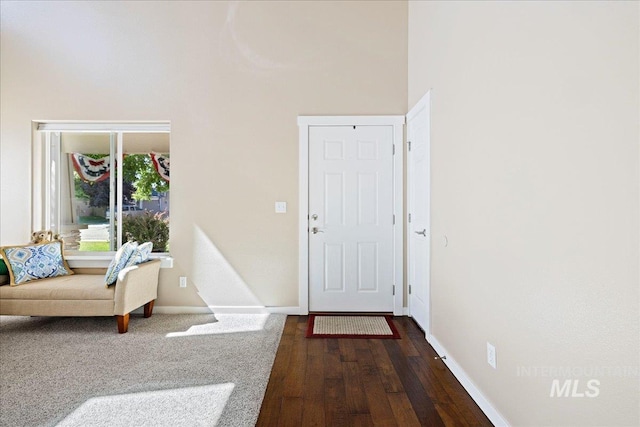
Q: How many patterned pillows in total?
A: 3